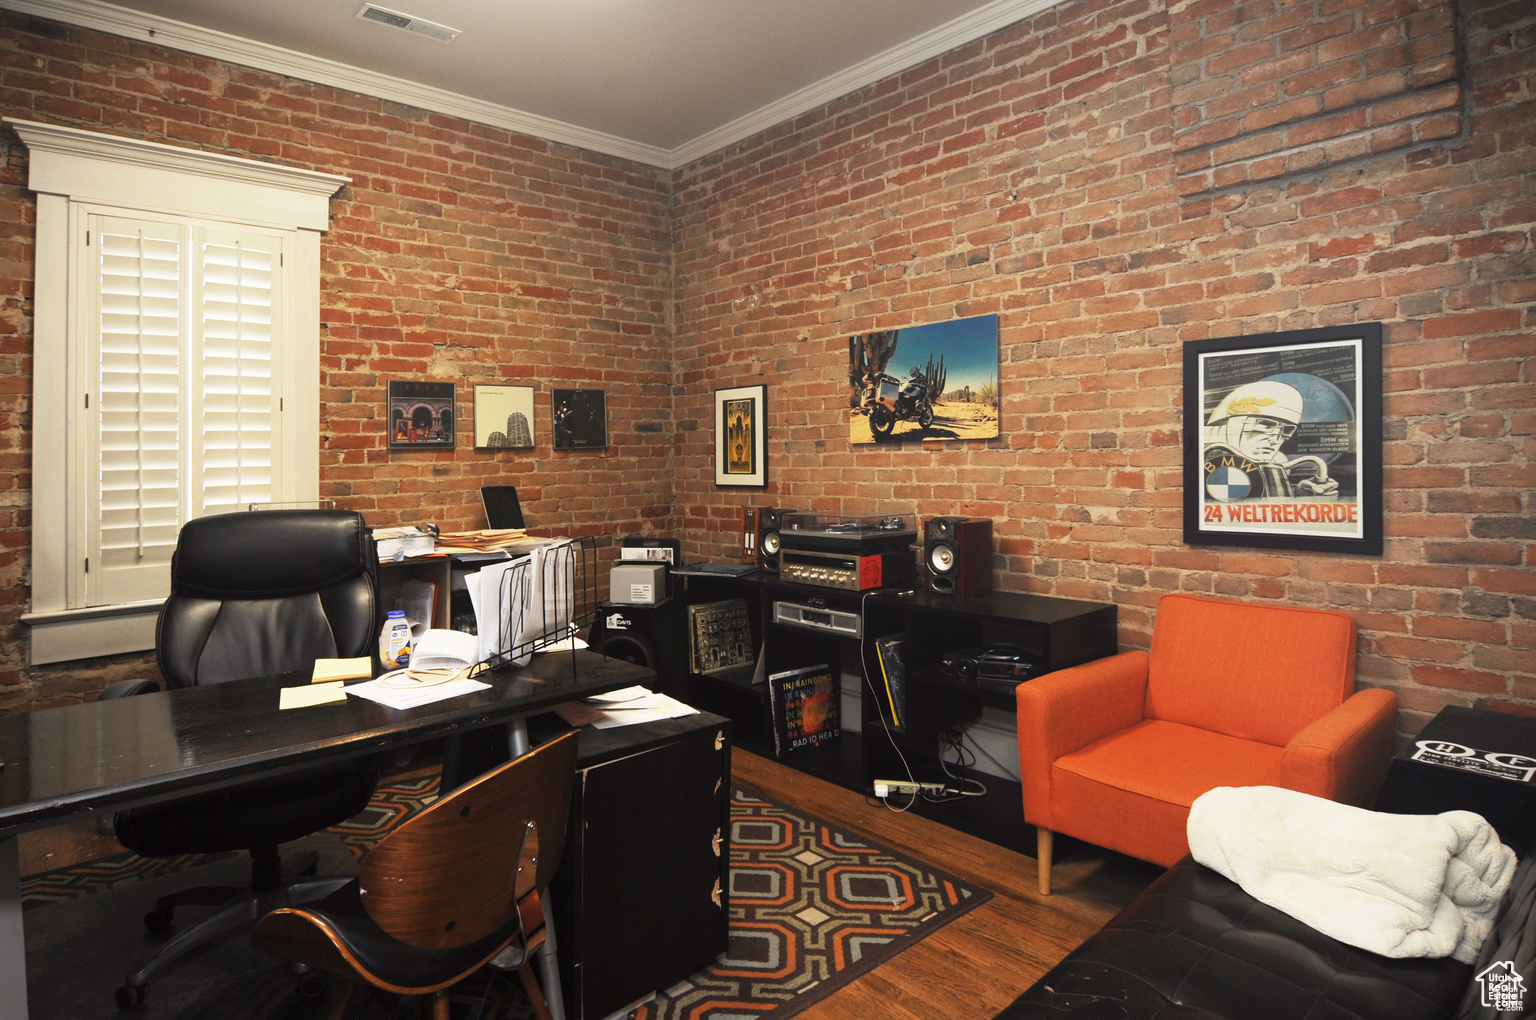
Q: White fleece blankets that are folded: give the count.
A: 1